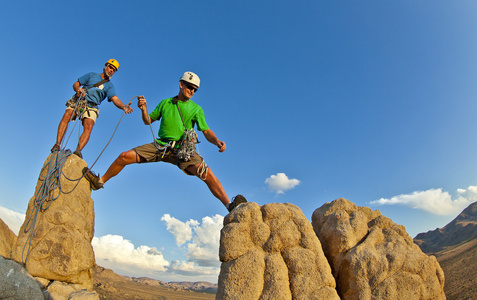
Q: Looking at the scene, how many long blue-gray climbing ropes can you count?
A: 1